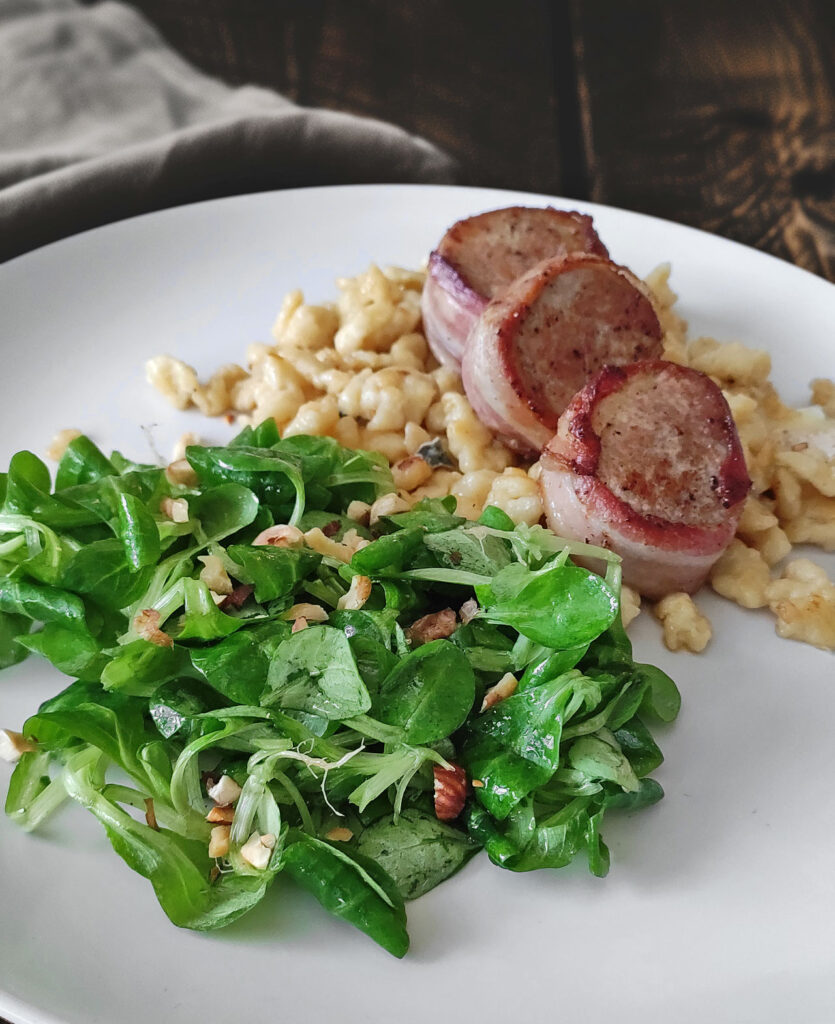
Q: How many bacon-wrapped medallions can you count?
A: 3